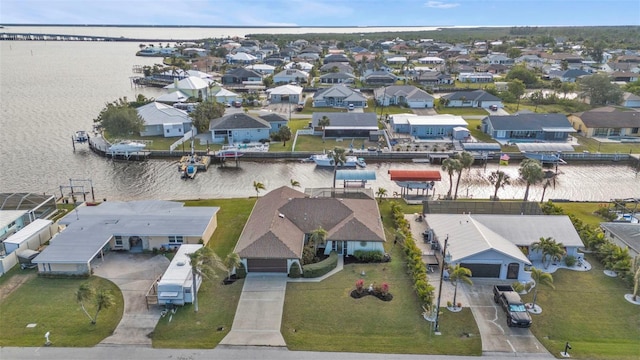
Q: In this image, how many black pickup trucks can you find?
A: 1